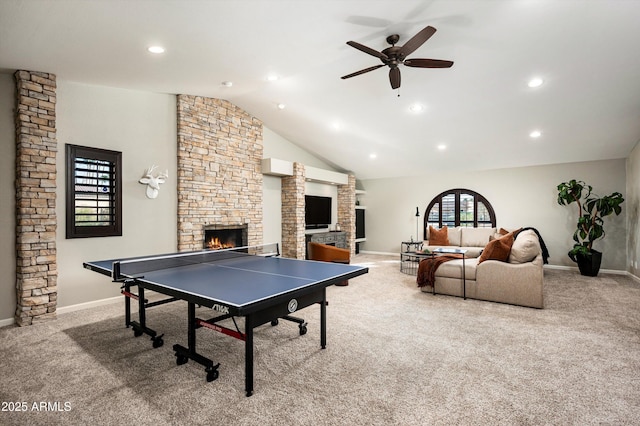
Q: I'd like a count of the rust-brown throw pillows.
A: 3